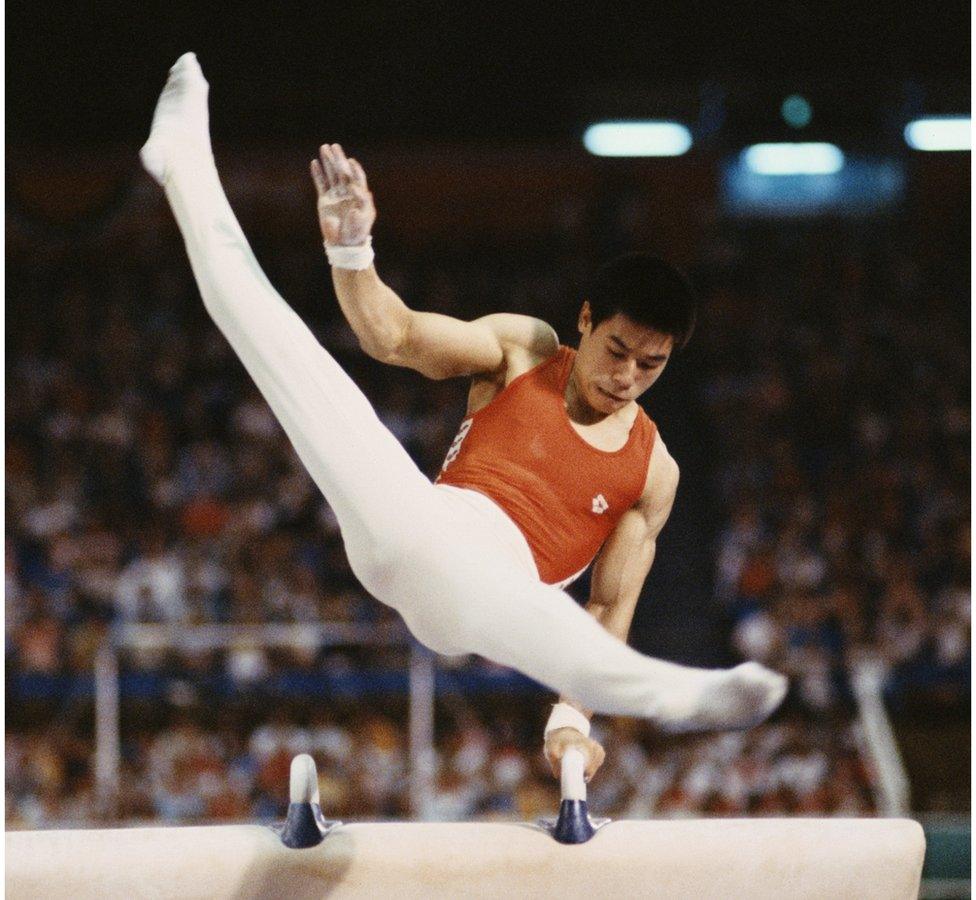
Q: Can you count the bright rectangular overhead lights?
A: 3